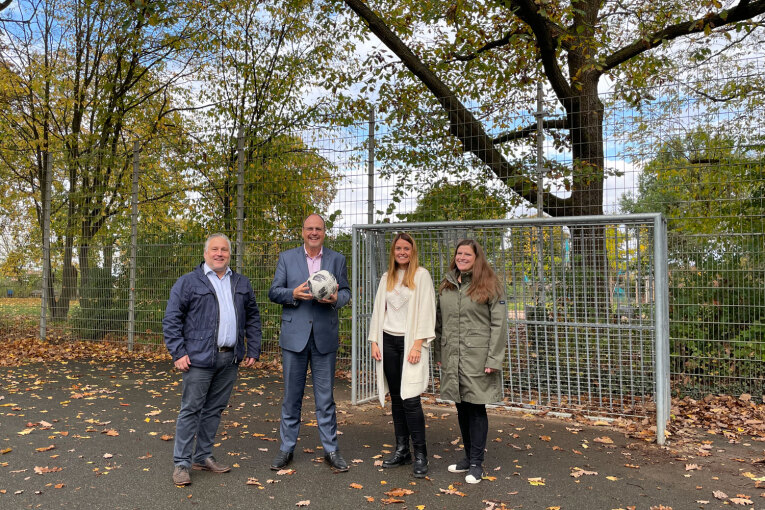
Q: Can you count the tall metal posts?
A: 5